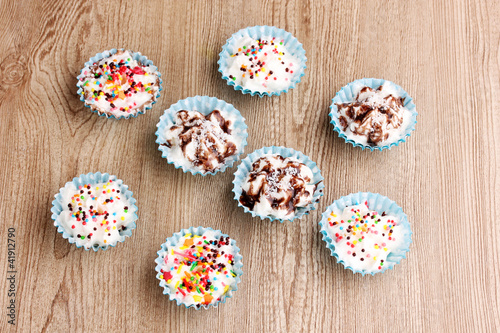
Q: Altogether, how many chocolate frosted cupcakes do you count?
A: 3